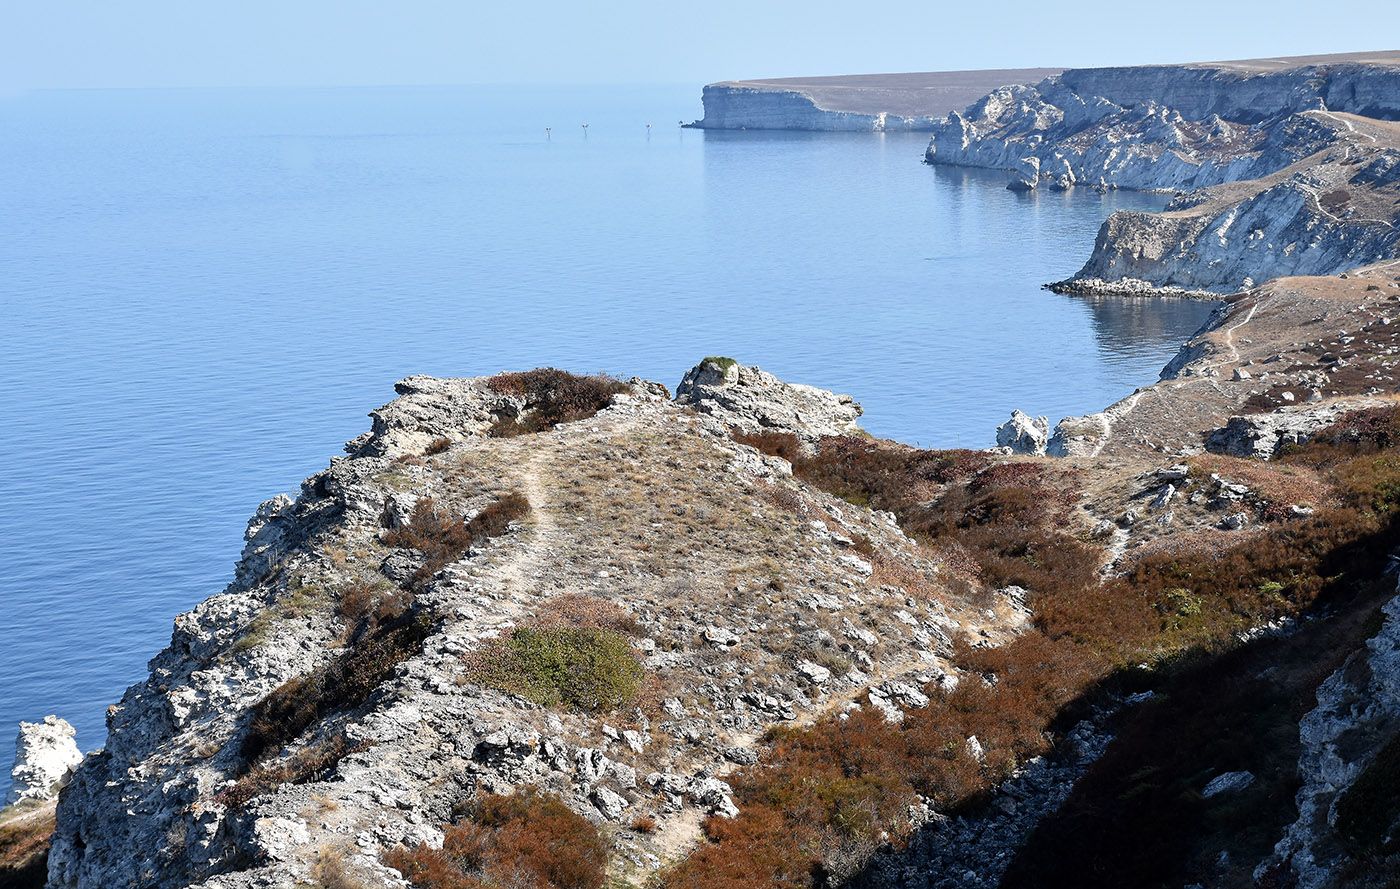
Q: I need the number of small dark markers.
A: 3